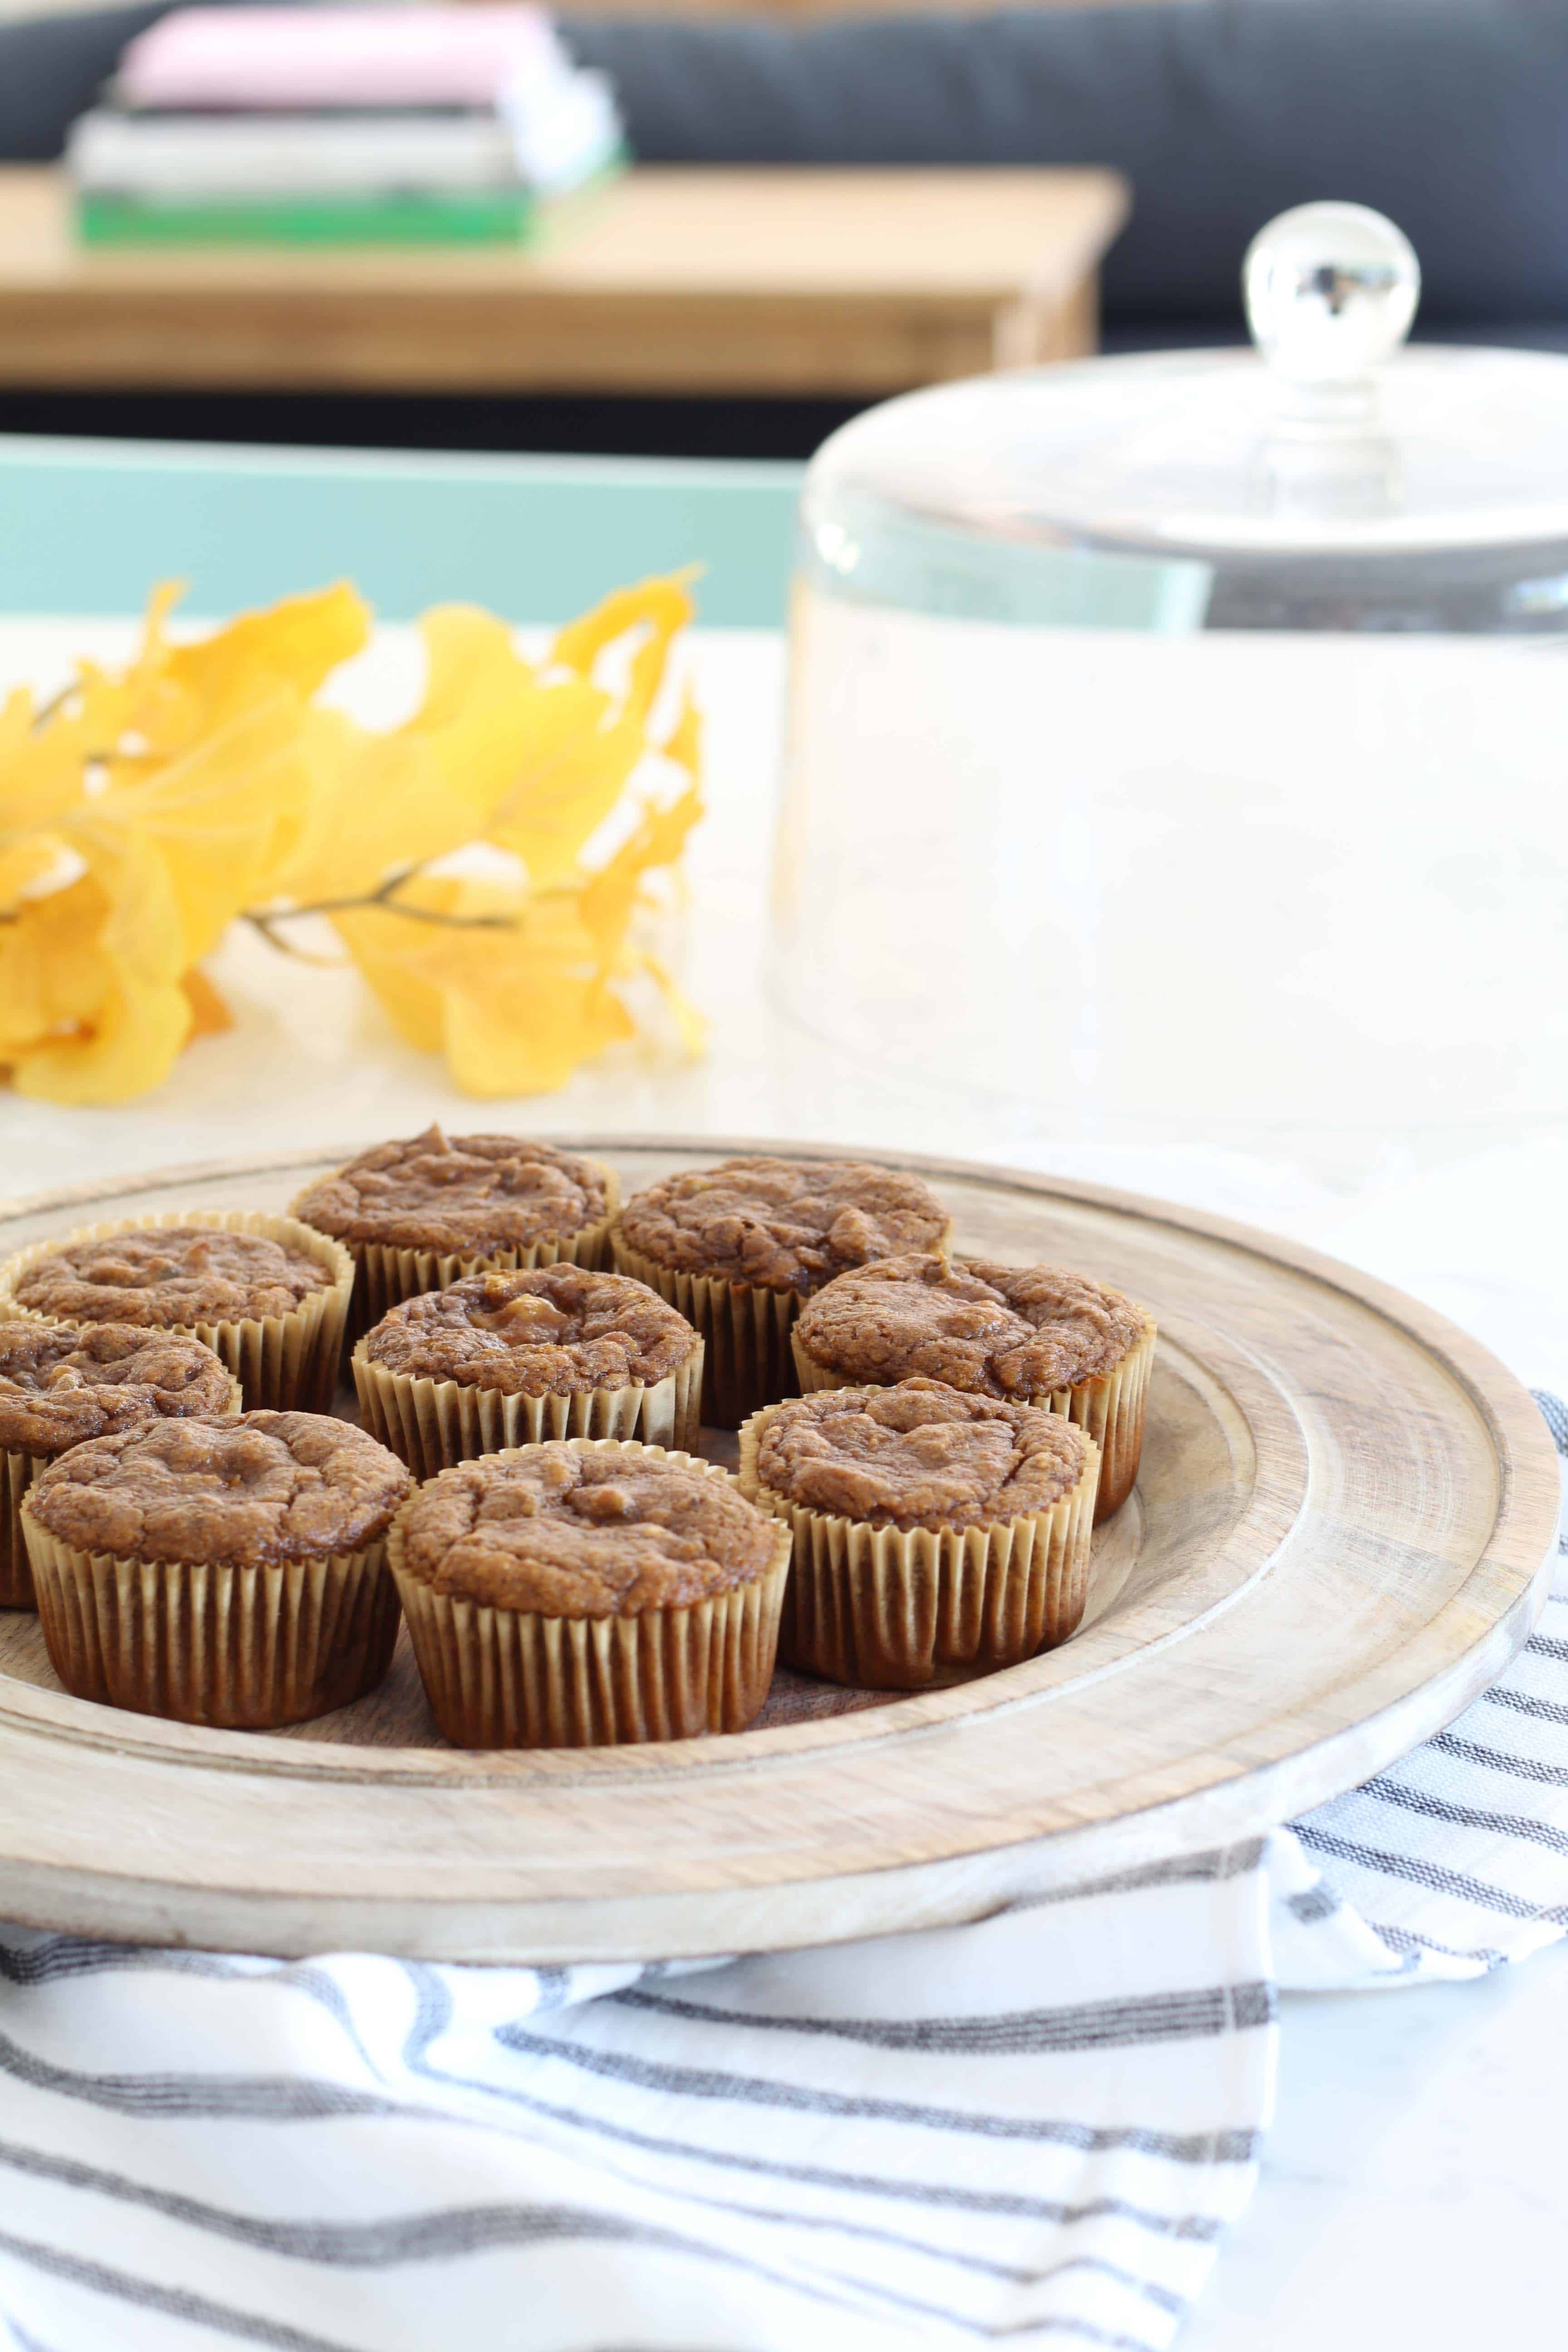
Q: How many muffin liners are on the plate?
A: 9